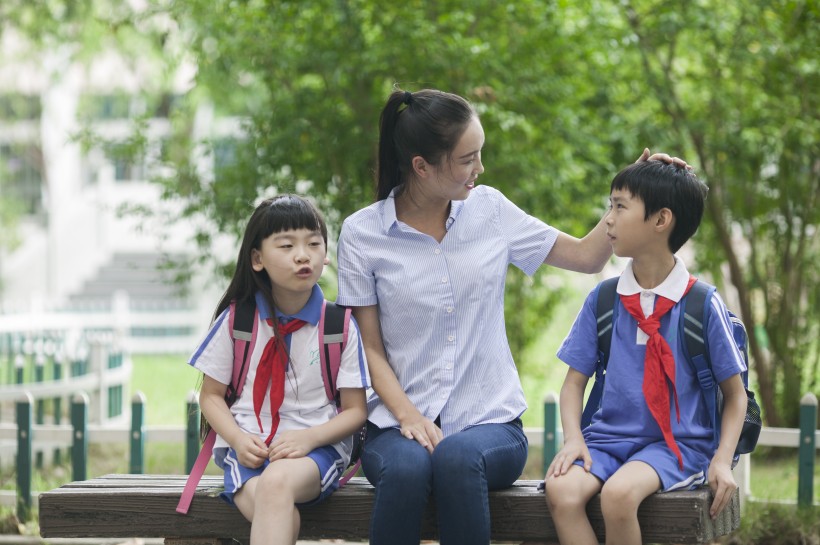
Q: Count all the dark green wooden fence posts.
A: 6